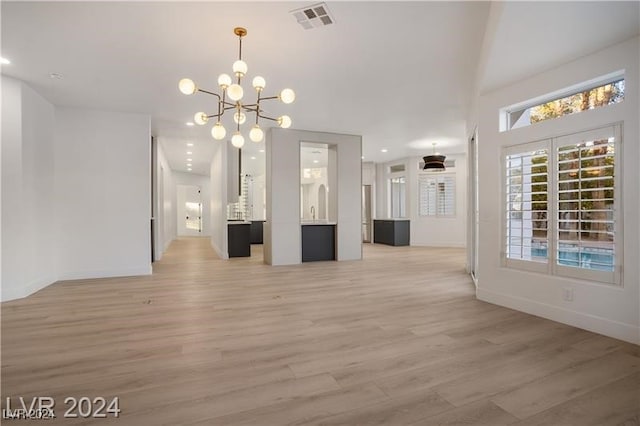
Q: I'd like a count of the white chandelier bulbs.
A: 12